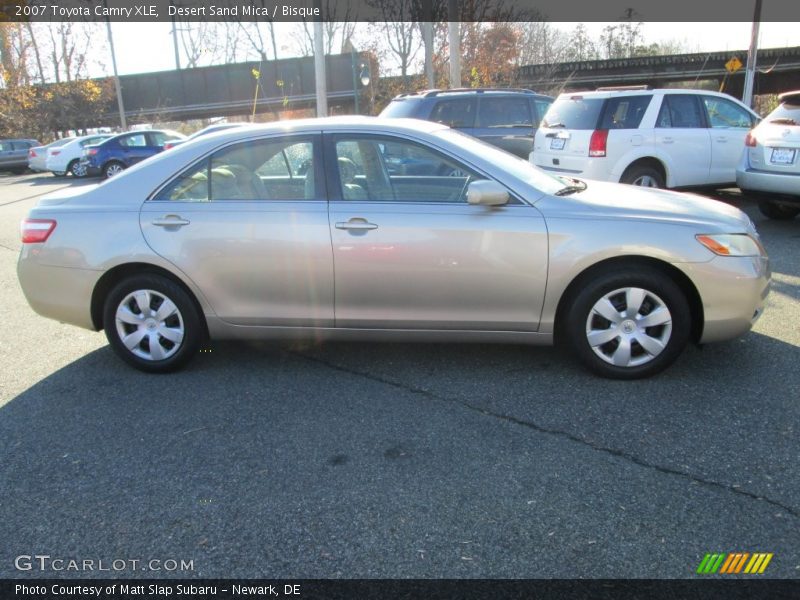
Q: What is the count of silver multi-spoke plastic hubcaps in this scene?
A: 2